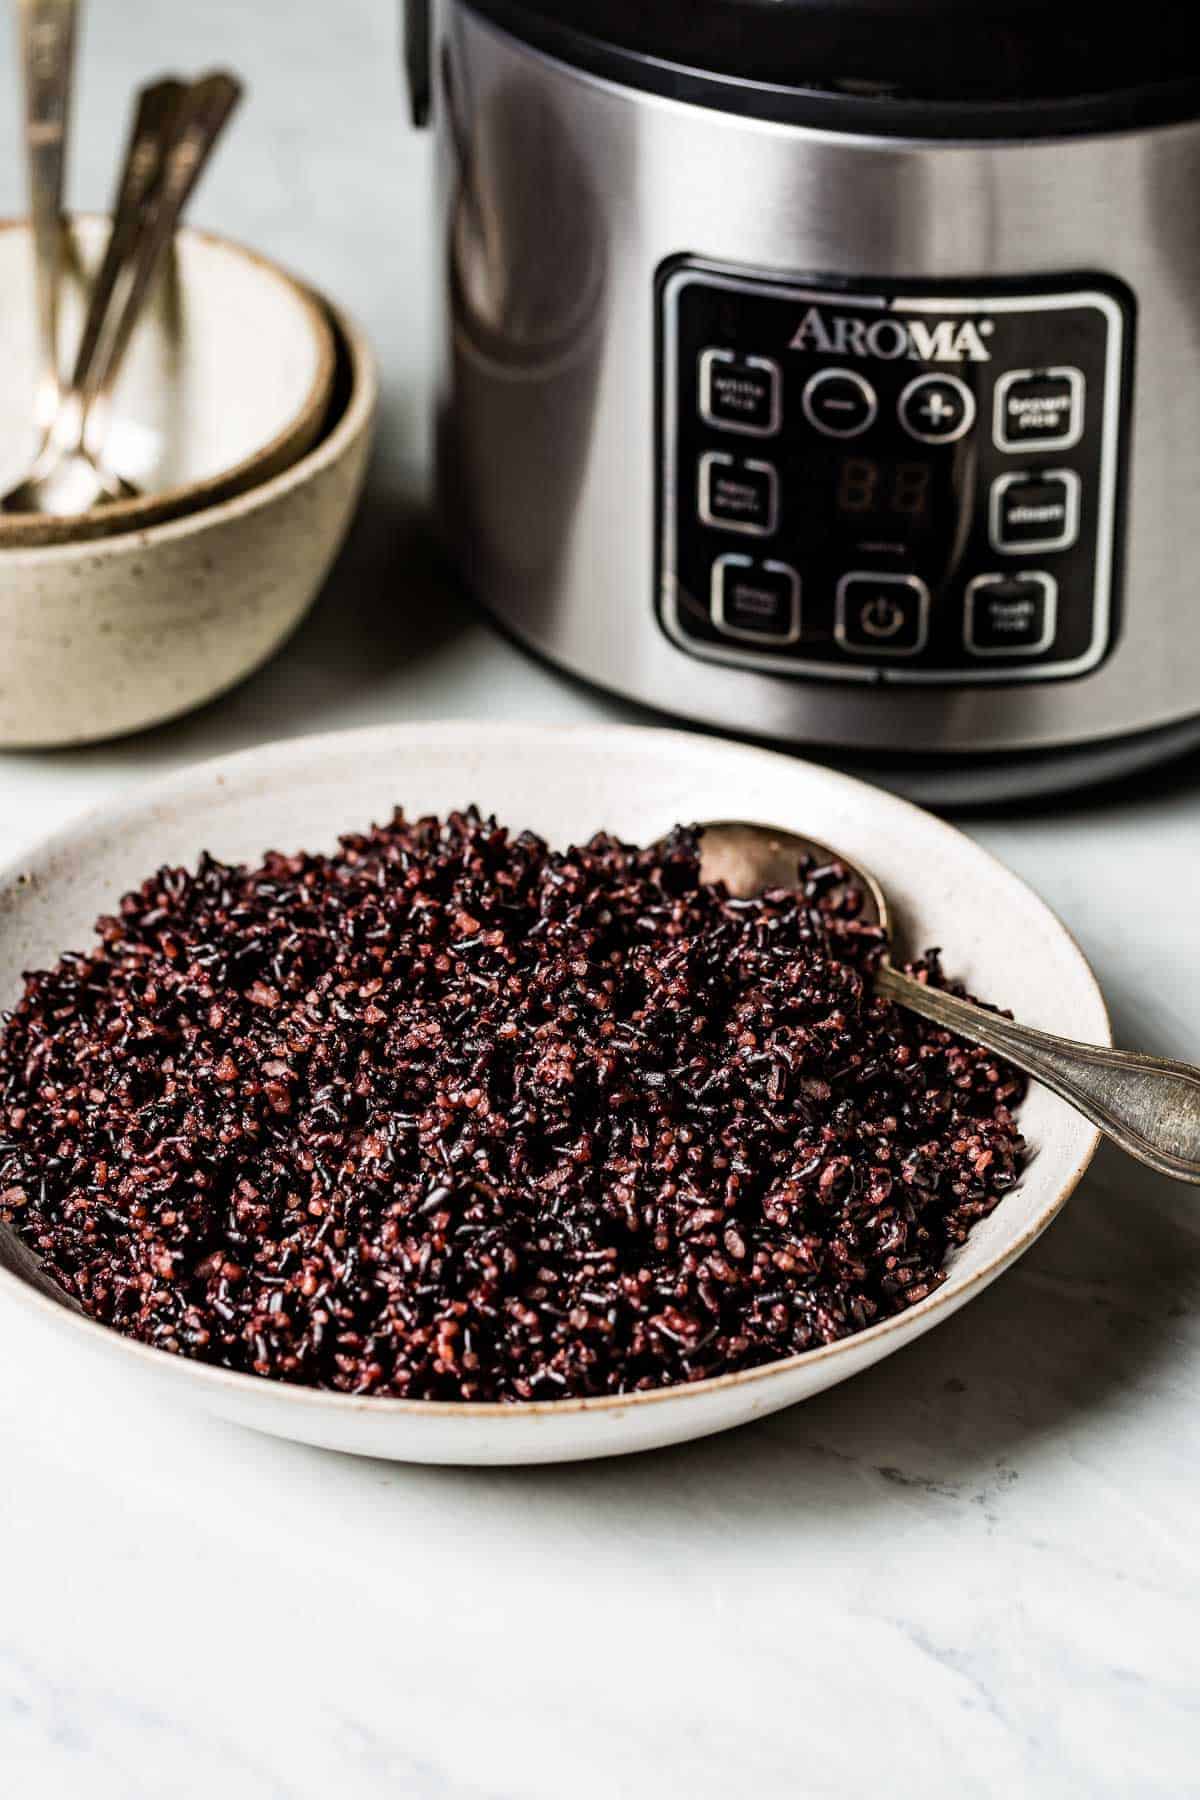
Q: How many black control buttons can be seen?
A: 9